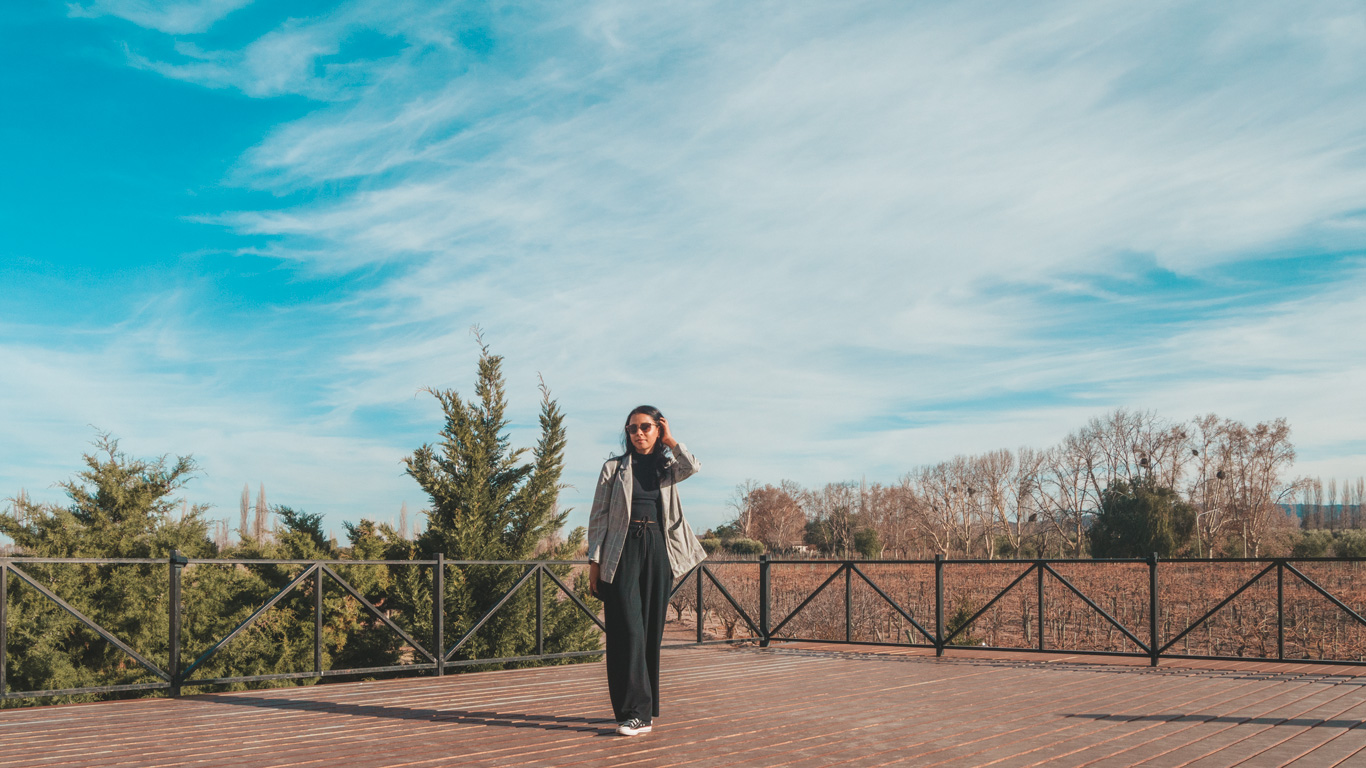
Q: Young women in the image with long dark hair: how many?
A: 1